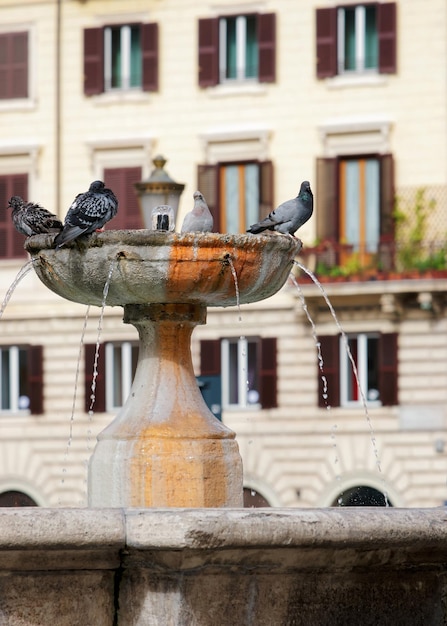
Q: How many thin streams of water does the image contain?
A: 6